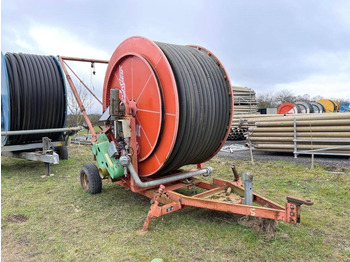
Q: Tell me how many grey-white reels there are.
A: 2